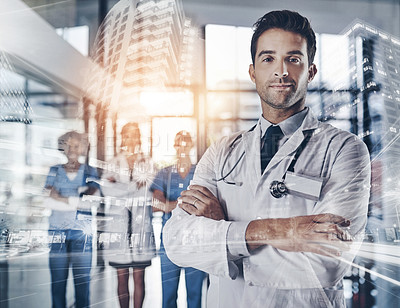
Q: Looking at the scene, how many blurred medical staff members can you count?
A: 3